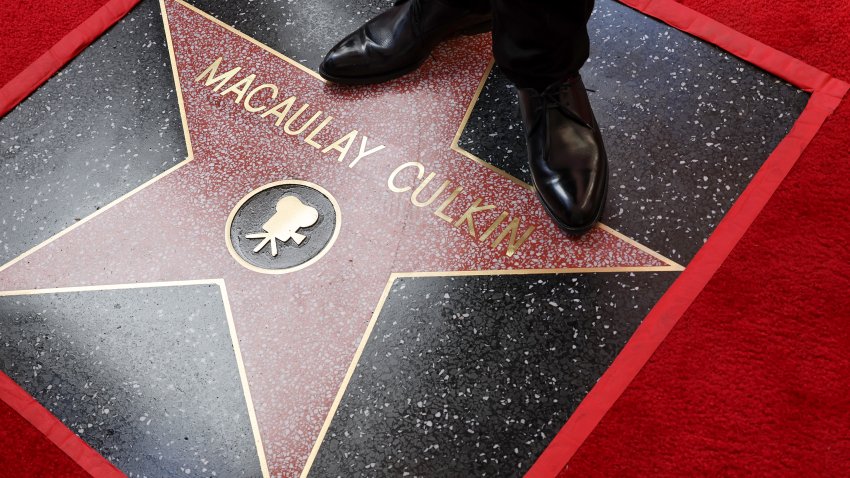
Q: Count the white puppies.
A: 0